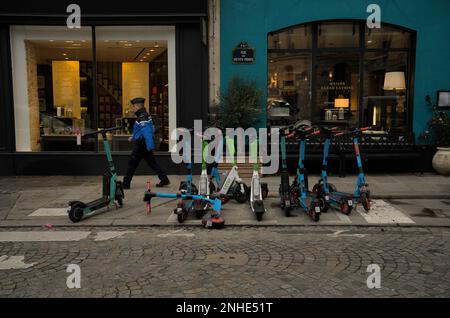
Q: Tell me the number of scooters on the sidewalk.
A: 11